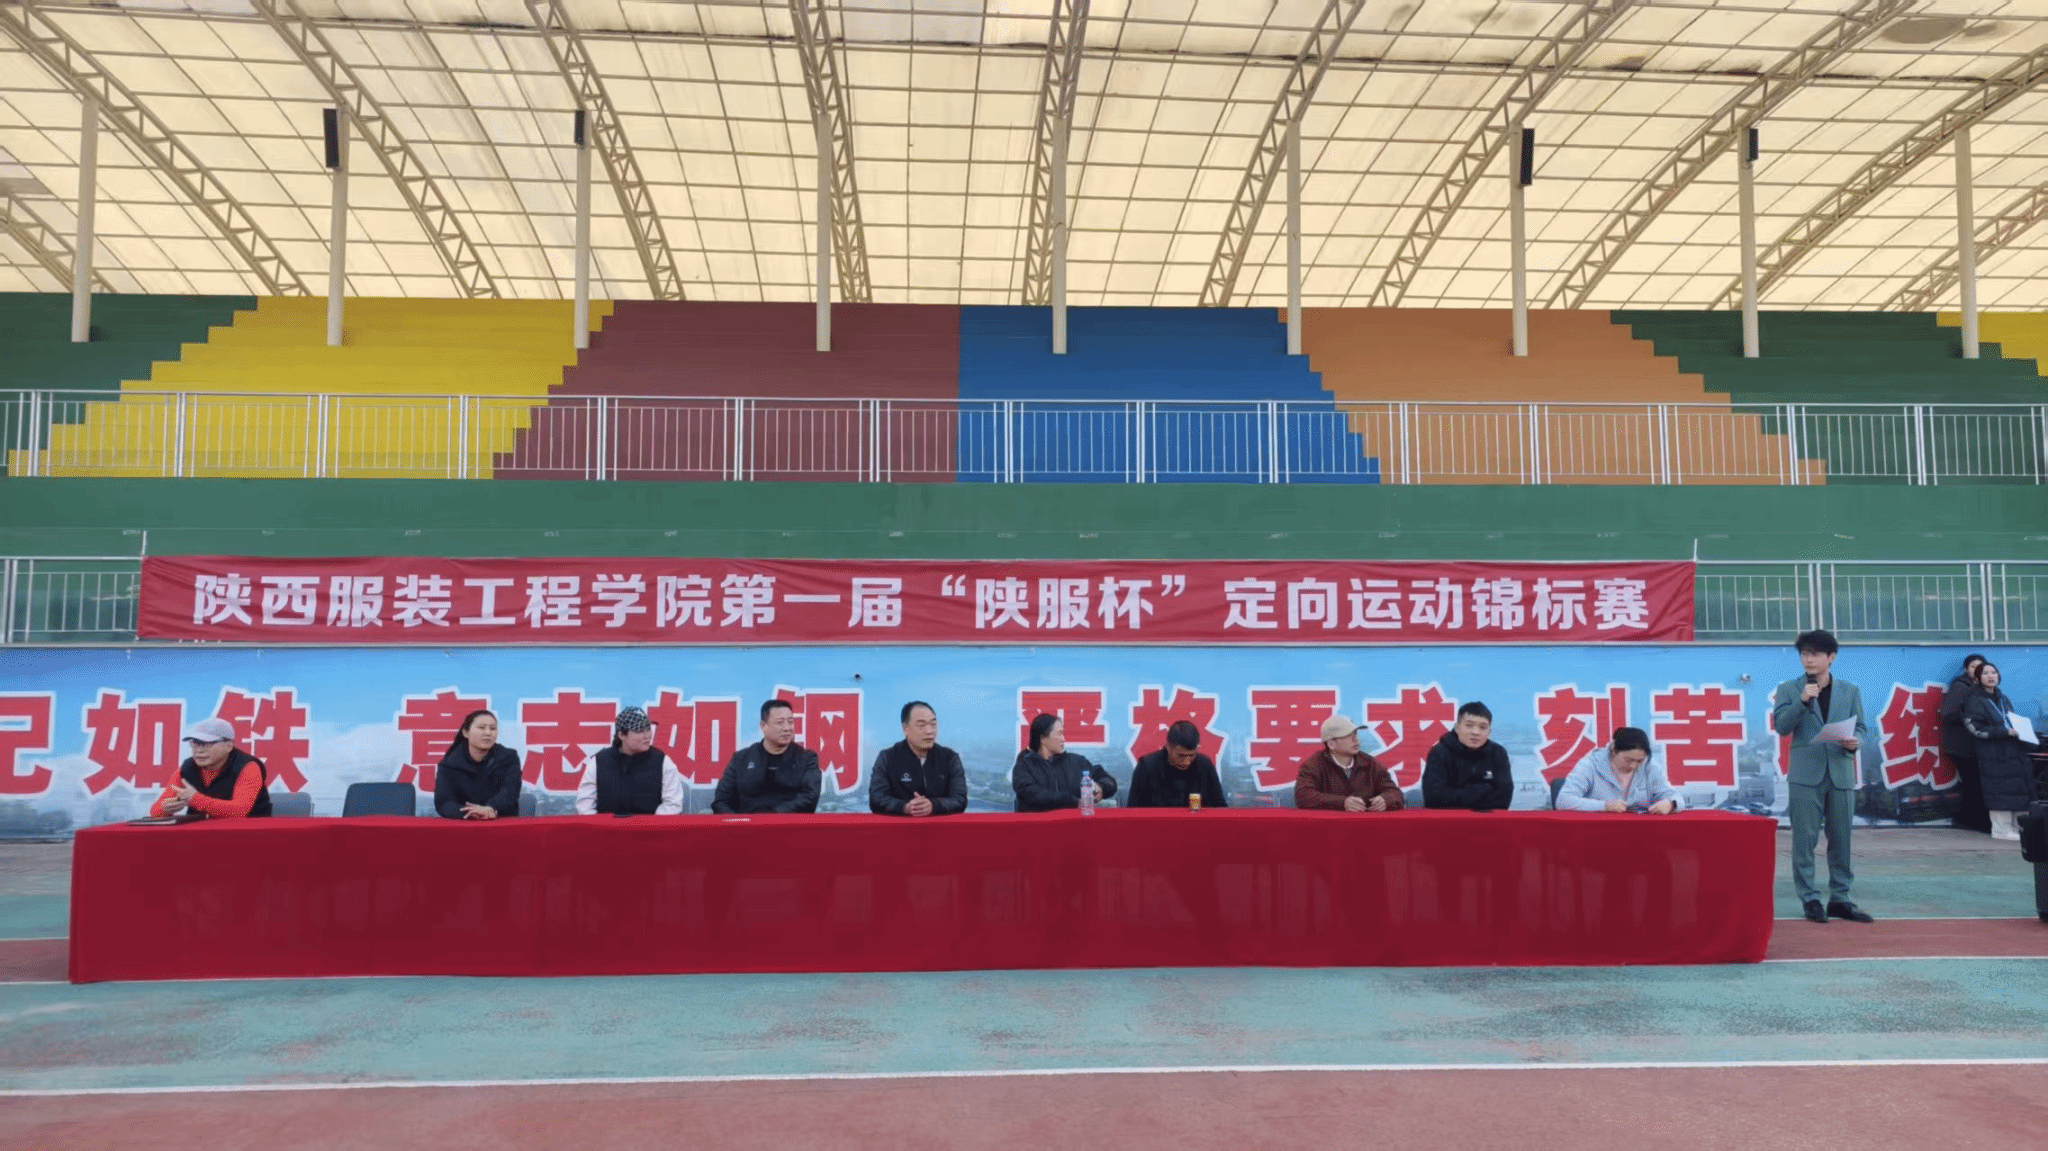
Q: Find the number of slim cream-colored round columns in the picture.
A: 9